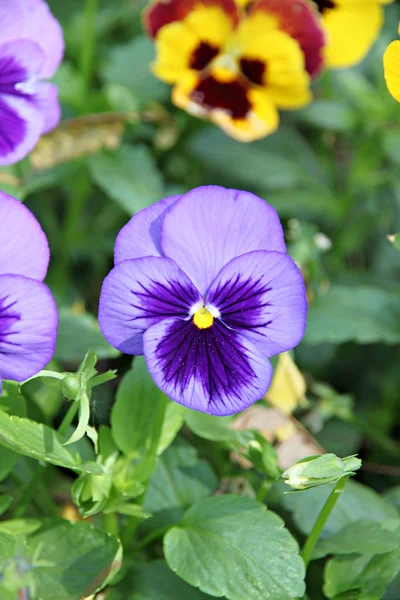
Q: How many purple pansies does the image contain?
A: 3